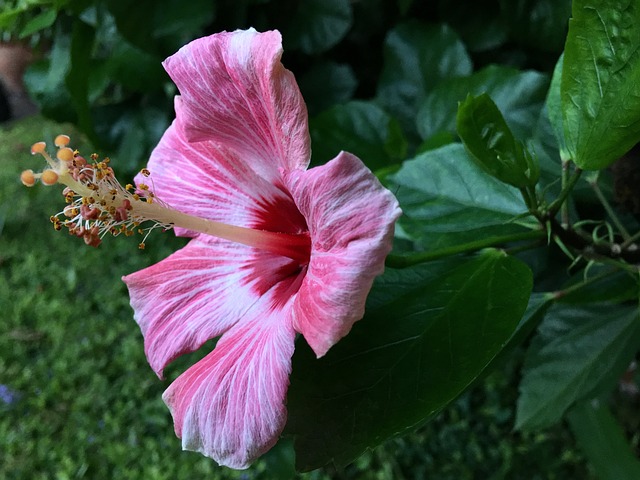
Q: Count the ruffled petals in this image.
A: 5